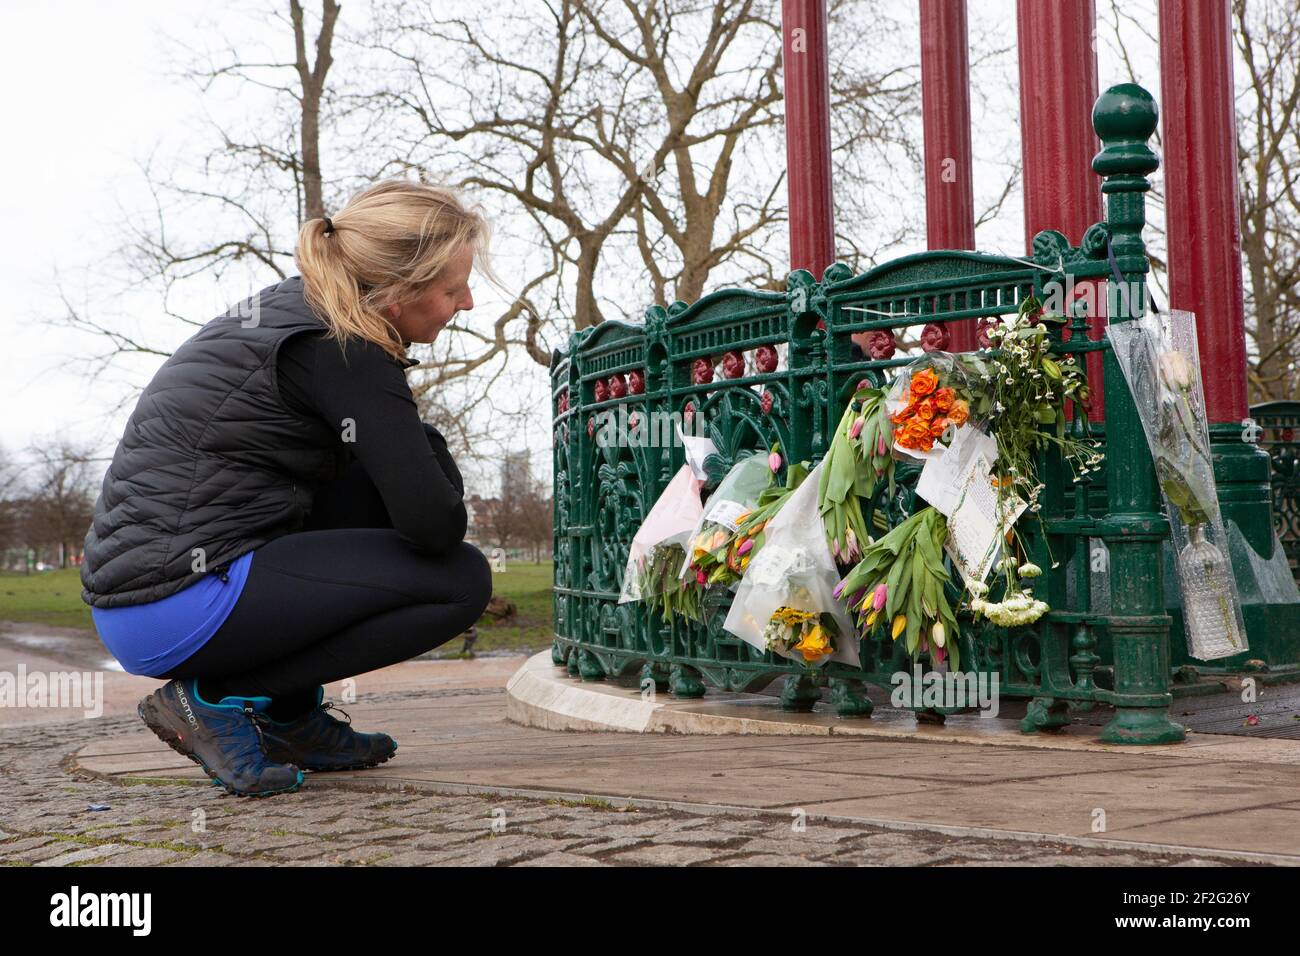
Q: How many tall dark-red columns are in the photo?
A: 4